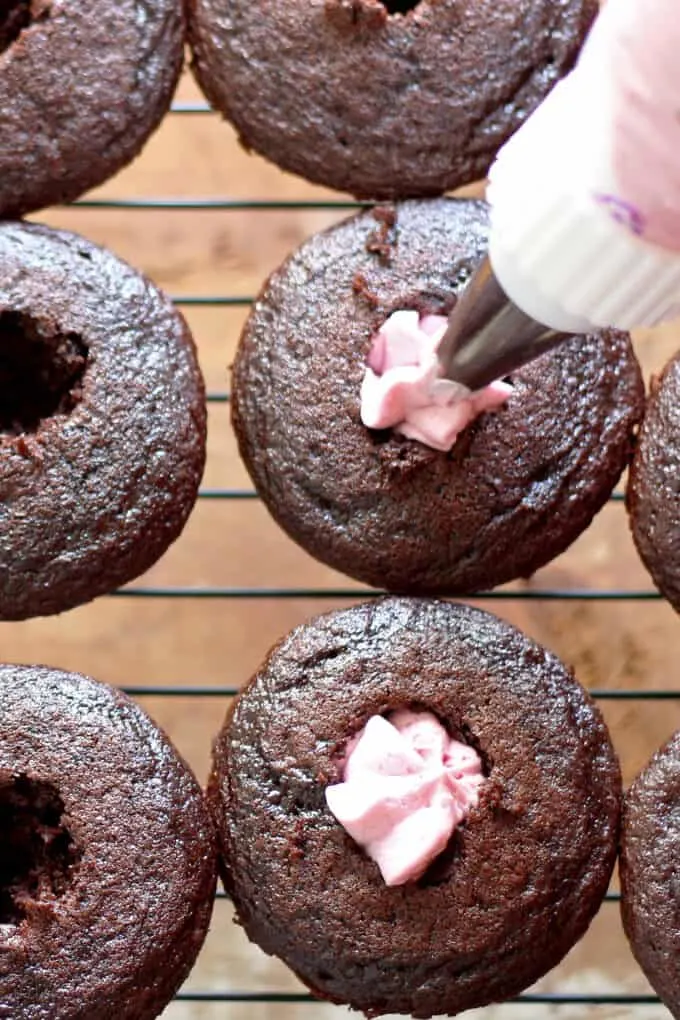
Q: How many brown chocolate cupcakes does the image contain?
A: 8